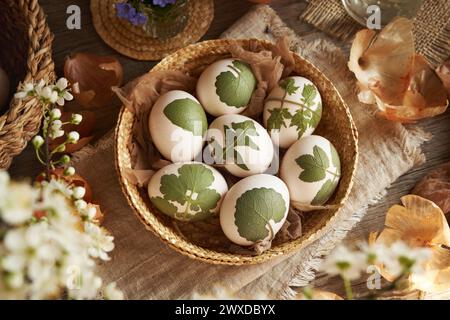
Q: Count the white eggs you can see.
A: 7